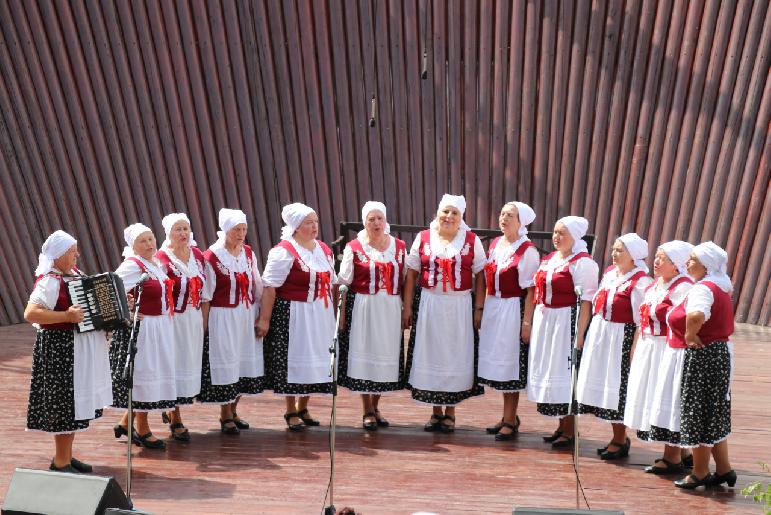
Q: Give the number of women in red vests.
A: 12